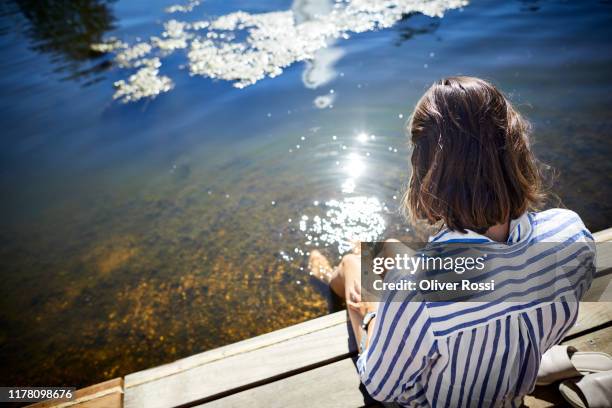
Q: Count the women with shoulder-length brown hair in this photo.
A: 1